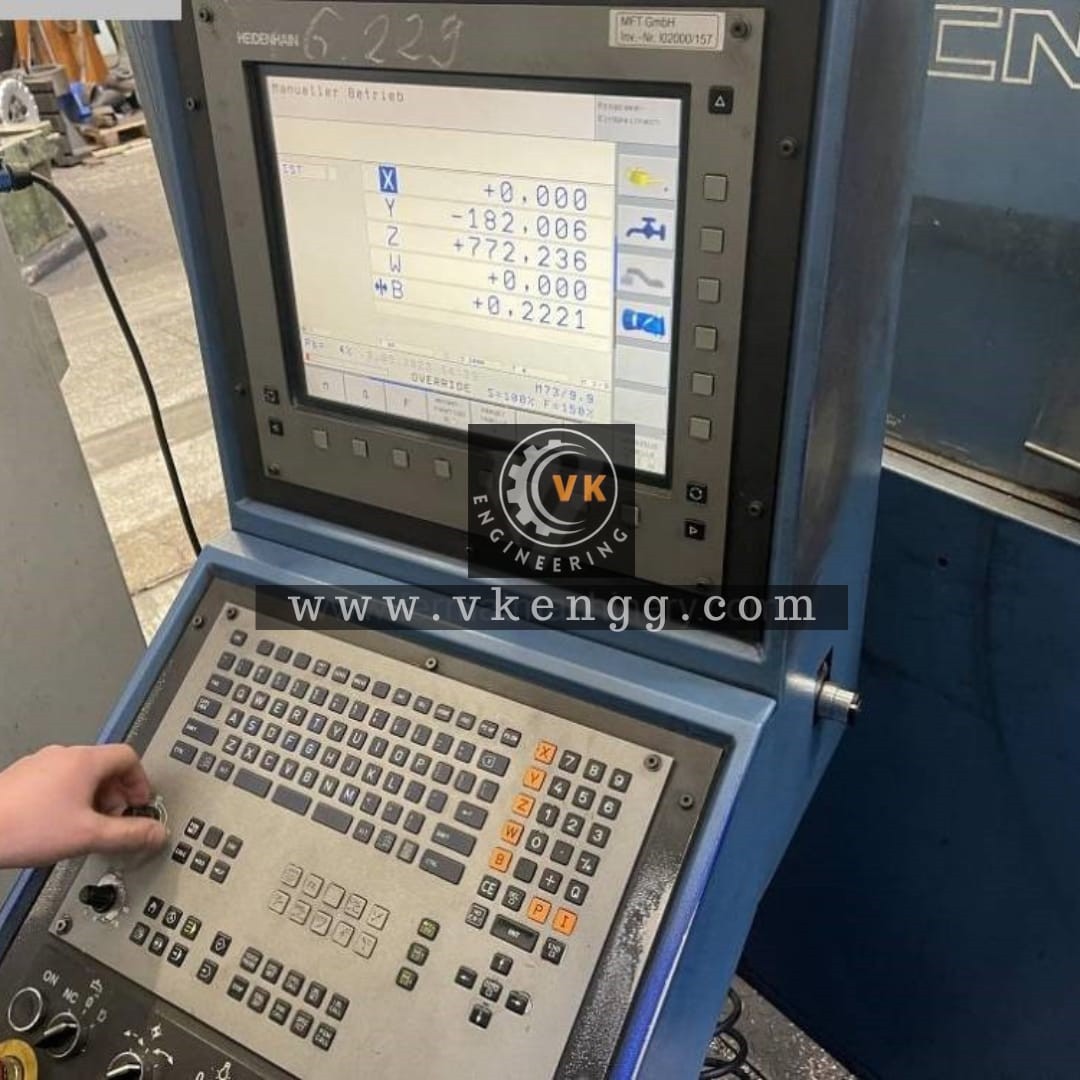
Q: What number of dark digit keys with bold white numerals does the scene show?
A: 10